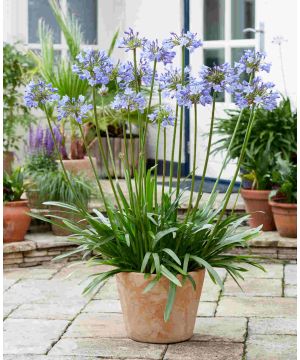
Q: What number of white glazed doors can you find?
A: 1